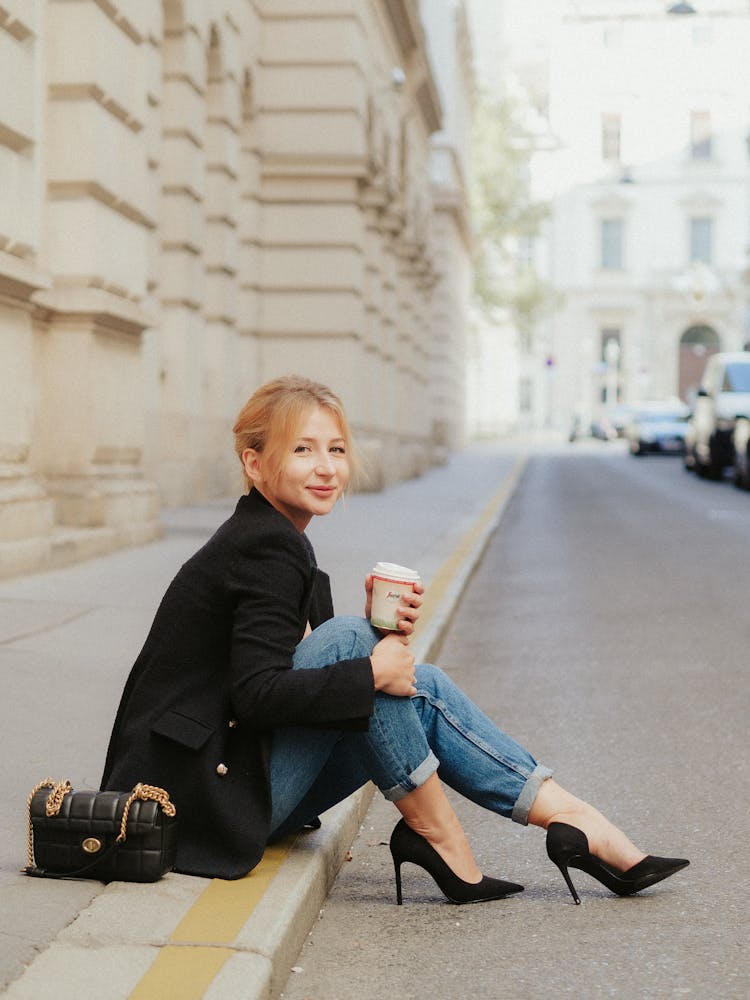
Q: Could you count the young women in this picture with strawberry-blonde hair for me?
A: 1